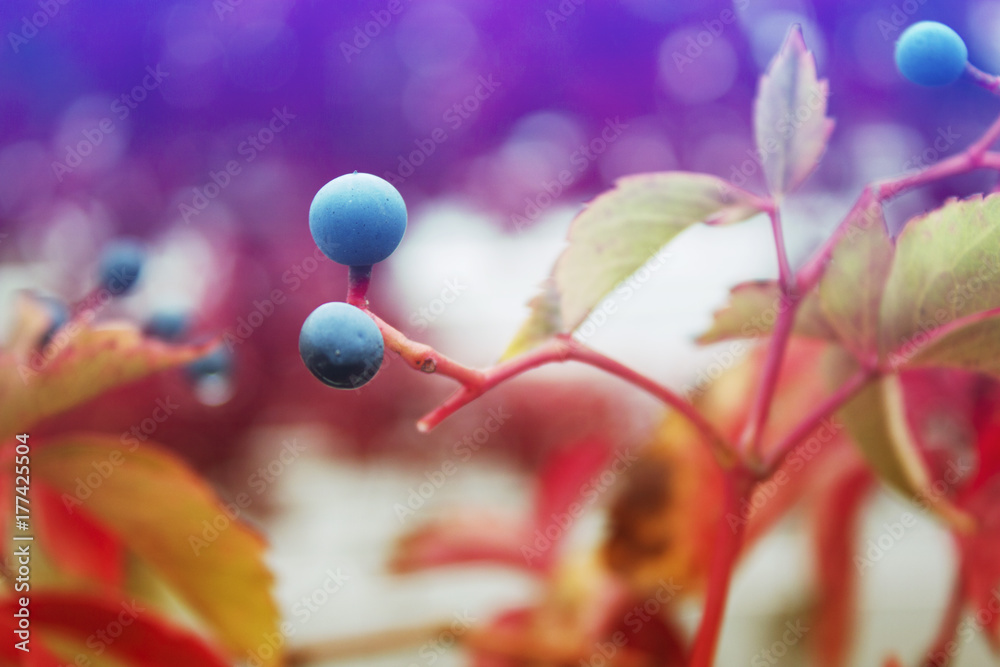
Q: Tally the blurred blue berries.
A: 4